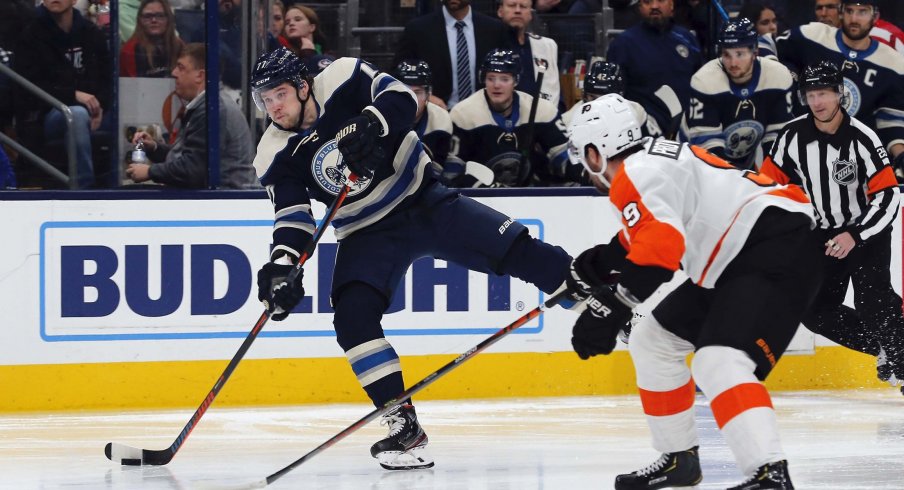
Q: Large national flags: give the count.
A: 0